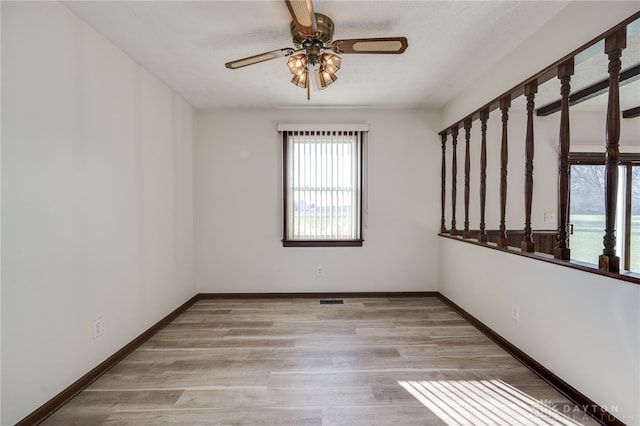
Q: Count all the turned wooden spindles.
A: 8